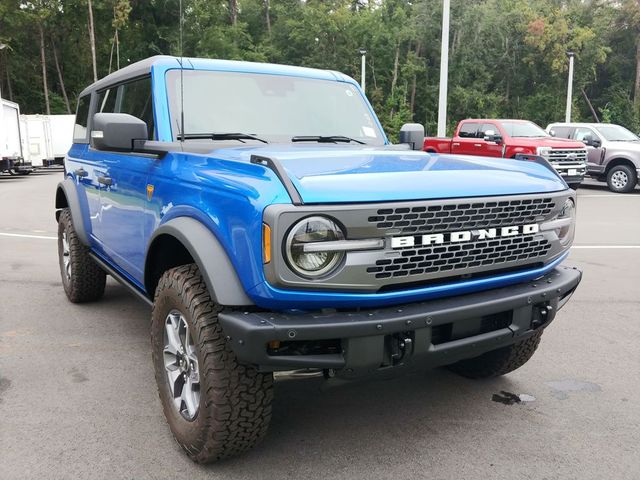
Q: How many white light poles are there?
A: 3